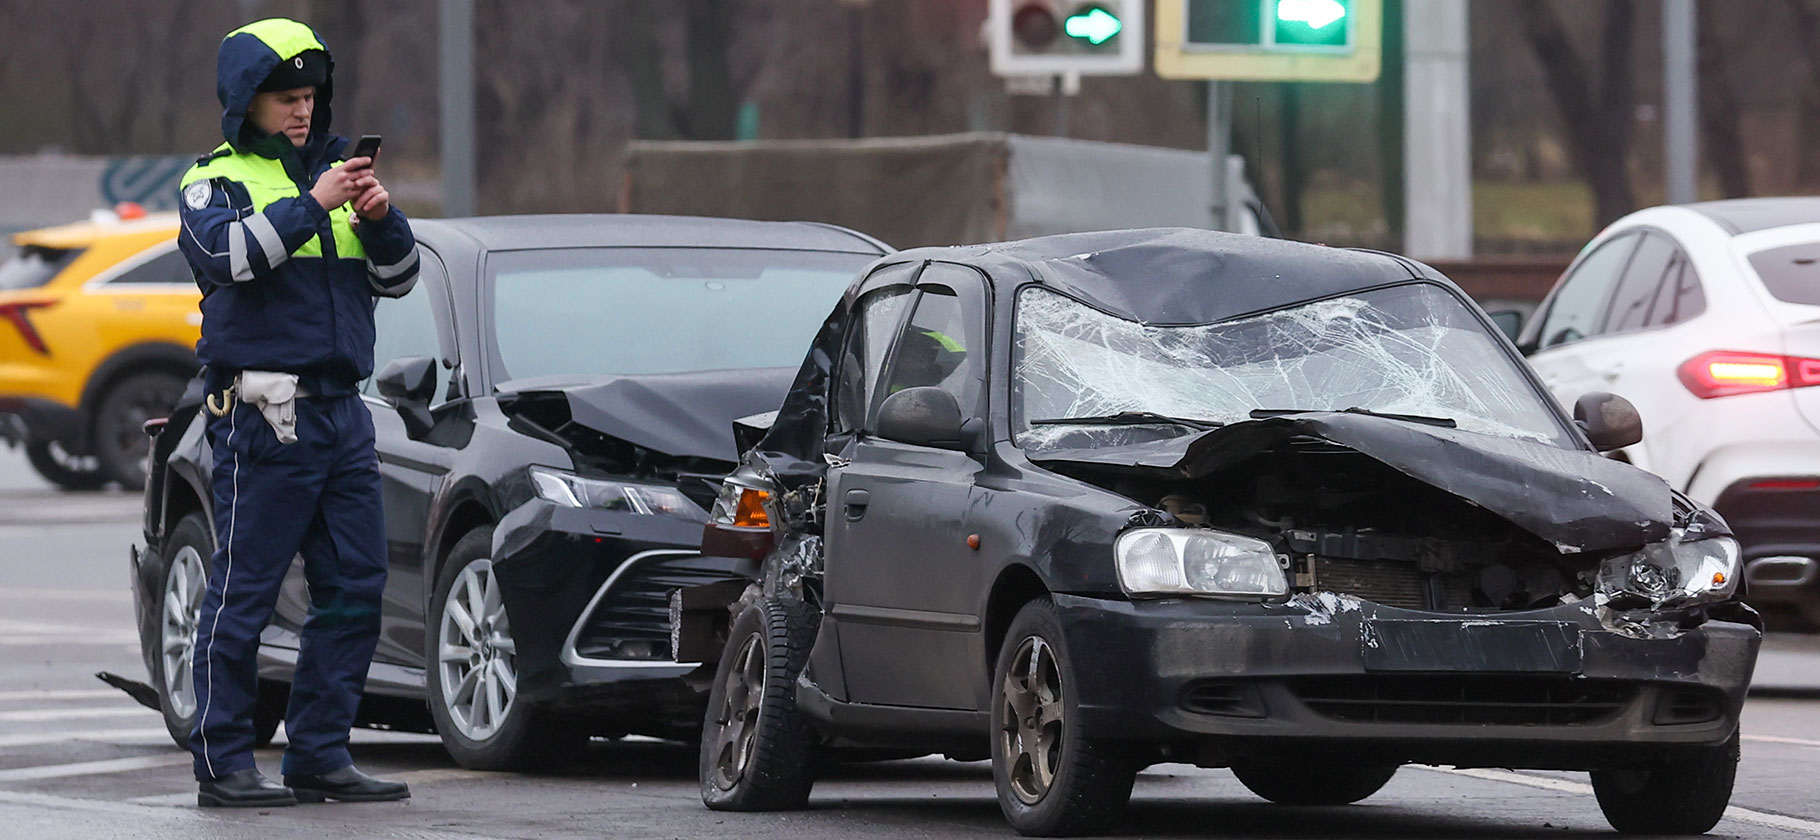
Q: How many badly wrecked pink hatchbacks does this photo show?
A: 0